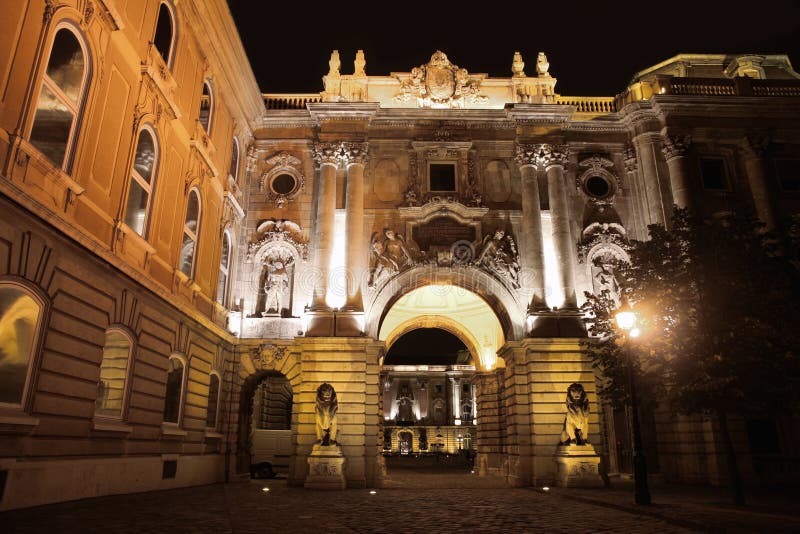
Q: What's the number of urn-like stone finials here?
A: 4